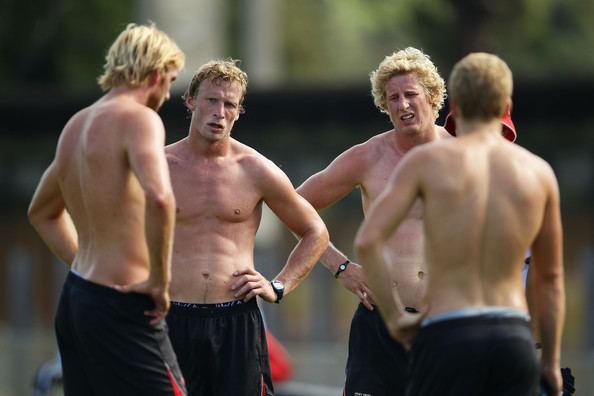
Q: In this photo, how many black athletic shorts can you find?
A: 4